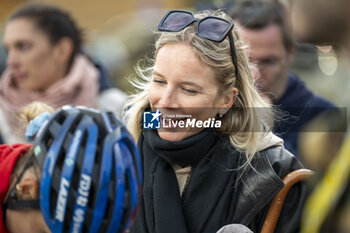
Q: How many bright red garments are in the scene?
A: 1